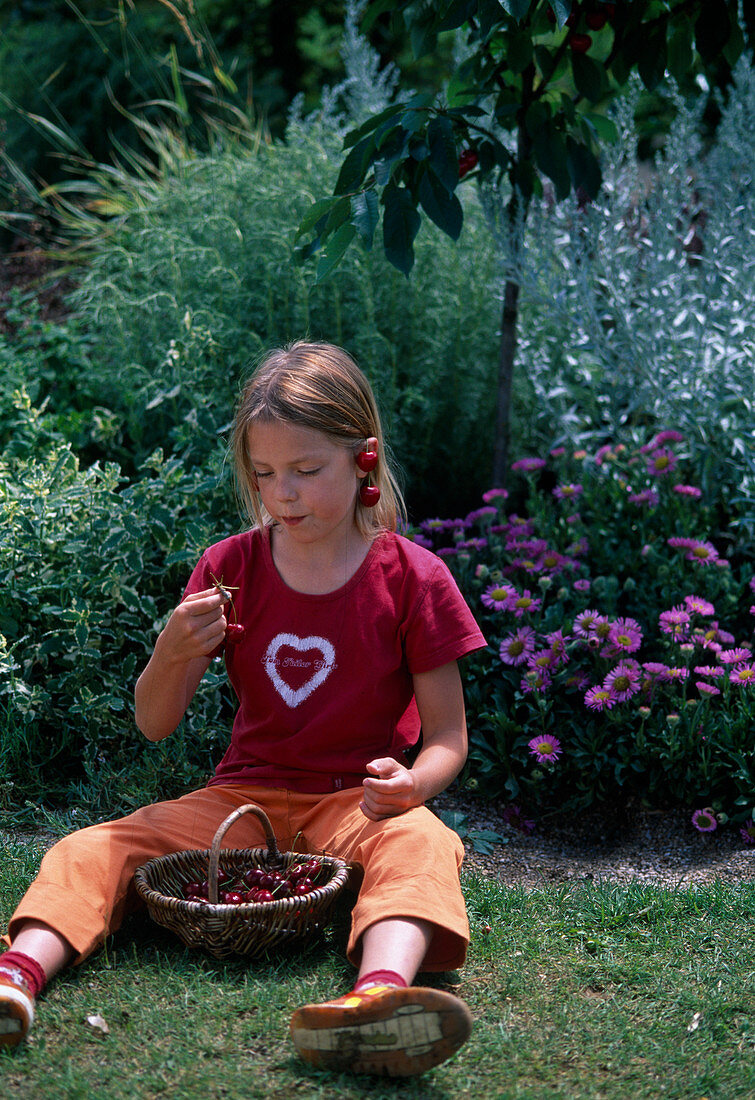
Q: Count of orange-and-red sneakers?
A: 2